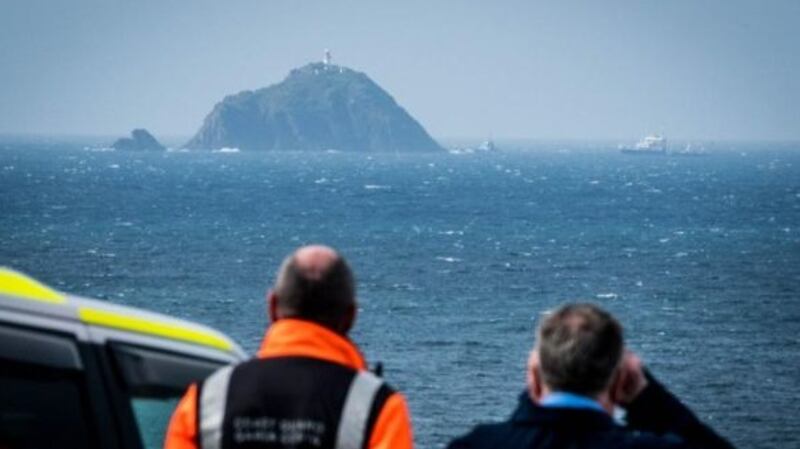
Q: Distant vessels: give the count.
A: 3